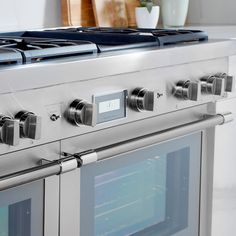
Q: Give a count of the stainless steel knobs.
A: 7